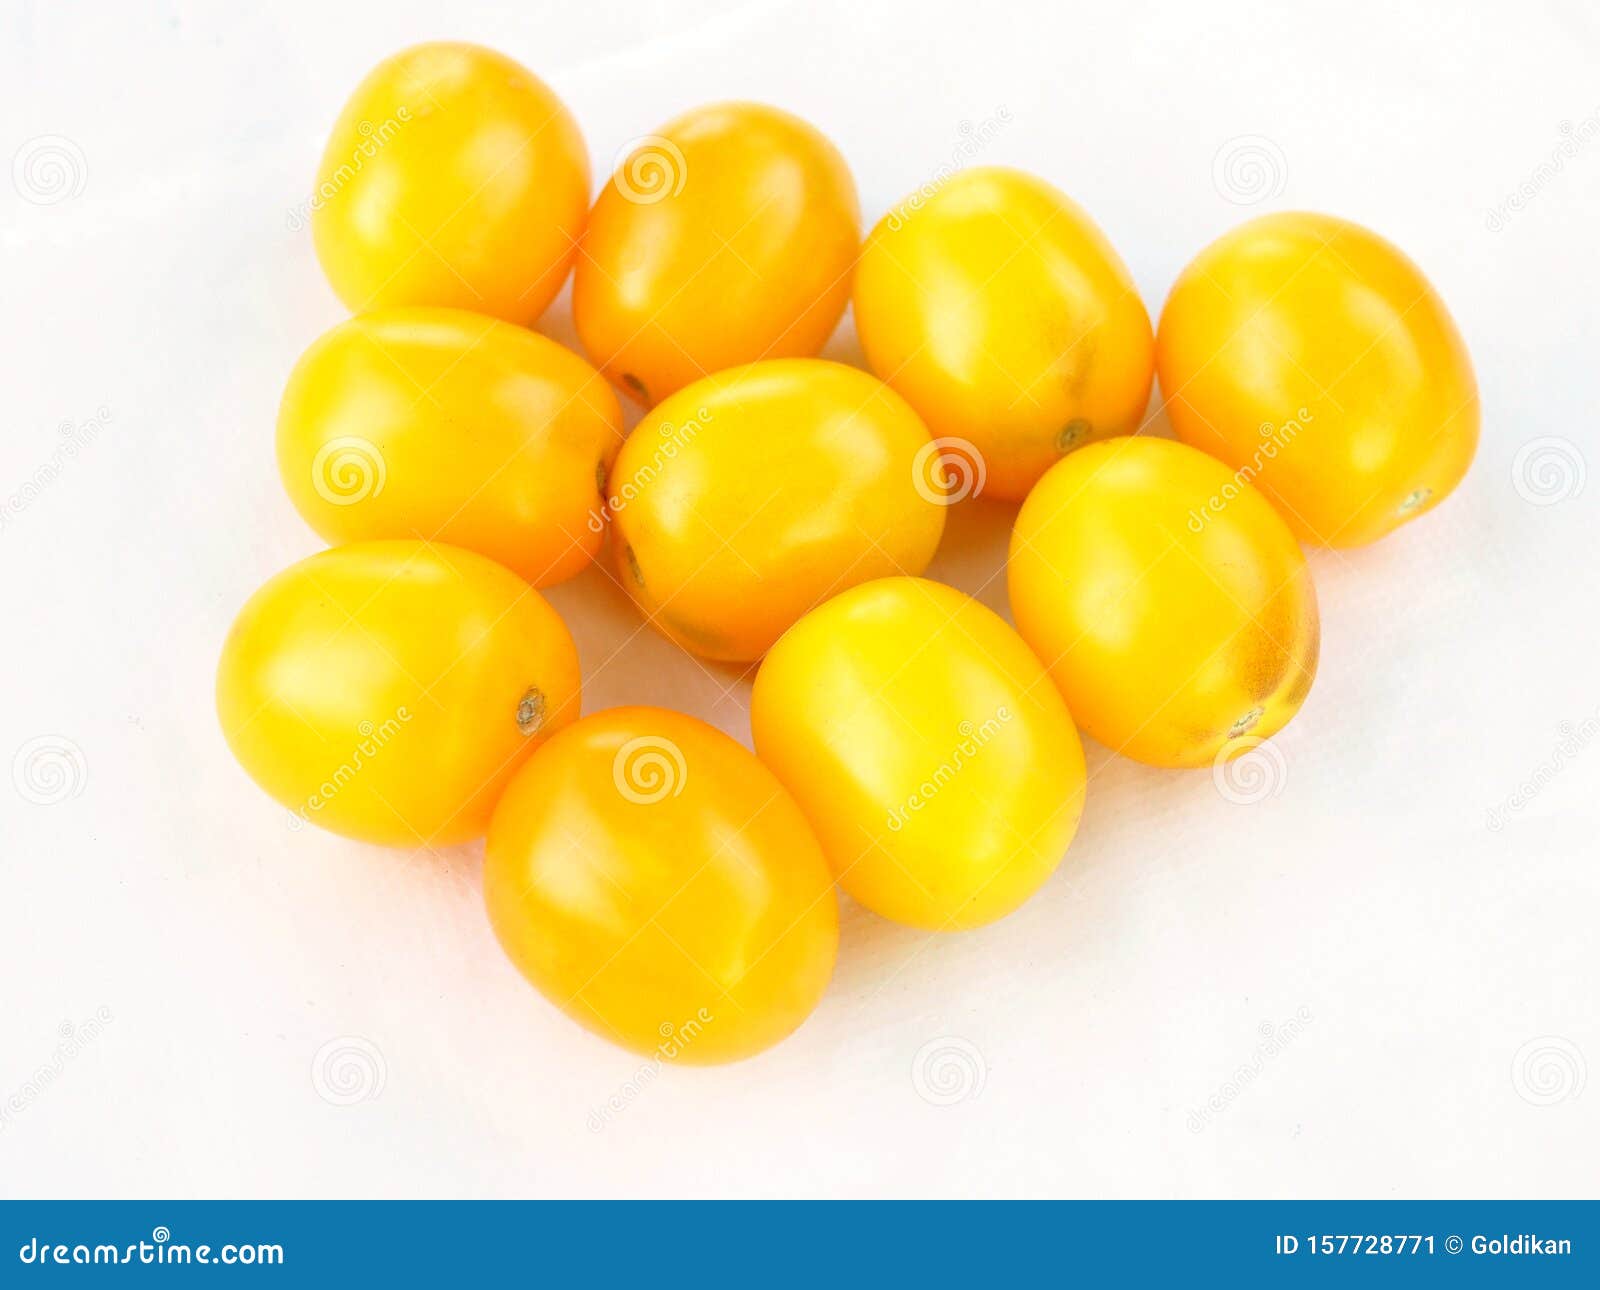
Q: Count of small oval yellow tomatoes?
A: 10